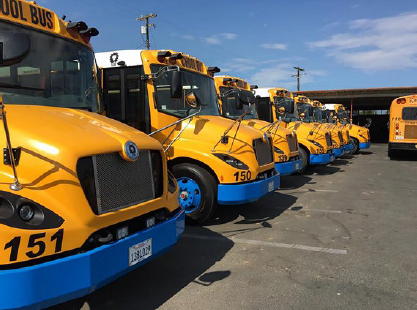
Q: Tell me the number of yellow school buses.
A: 8